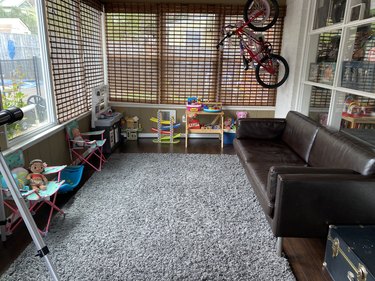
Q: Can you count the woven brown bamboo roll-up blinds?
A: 5